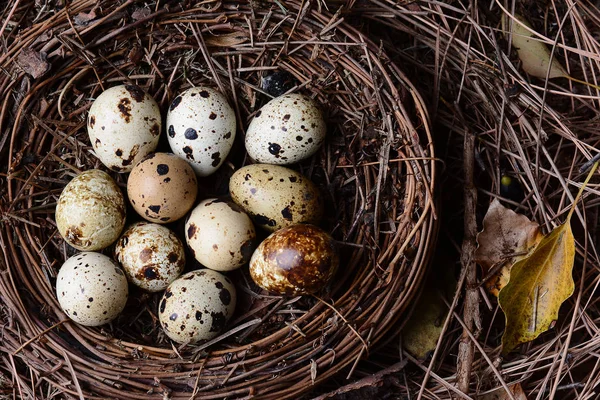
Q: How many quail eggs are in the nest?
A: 11